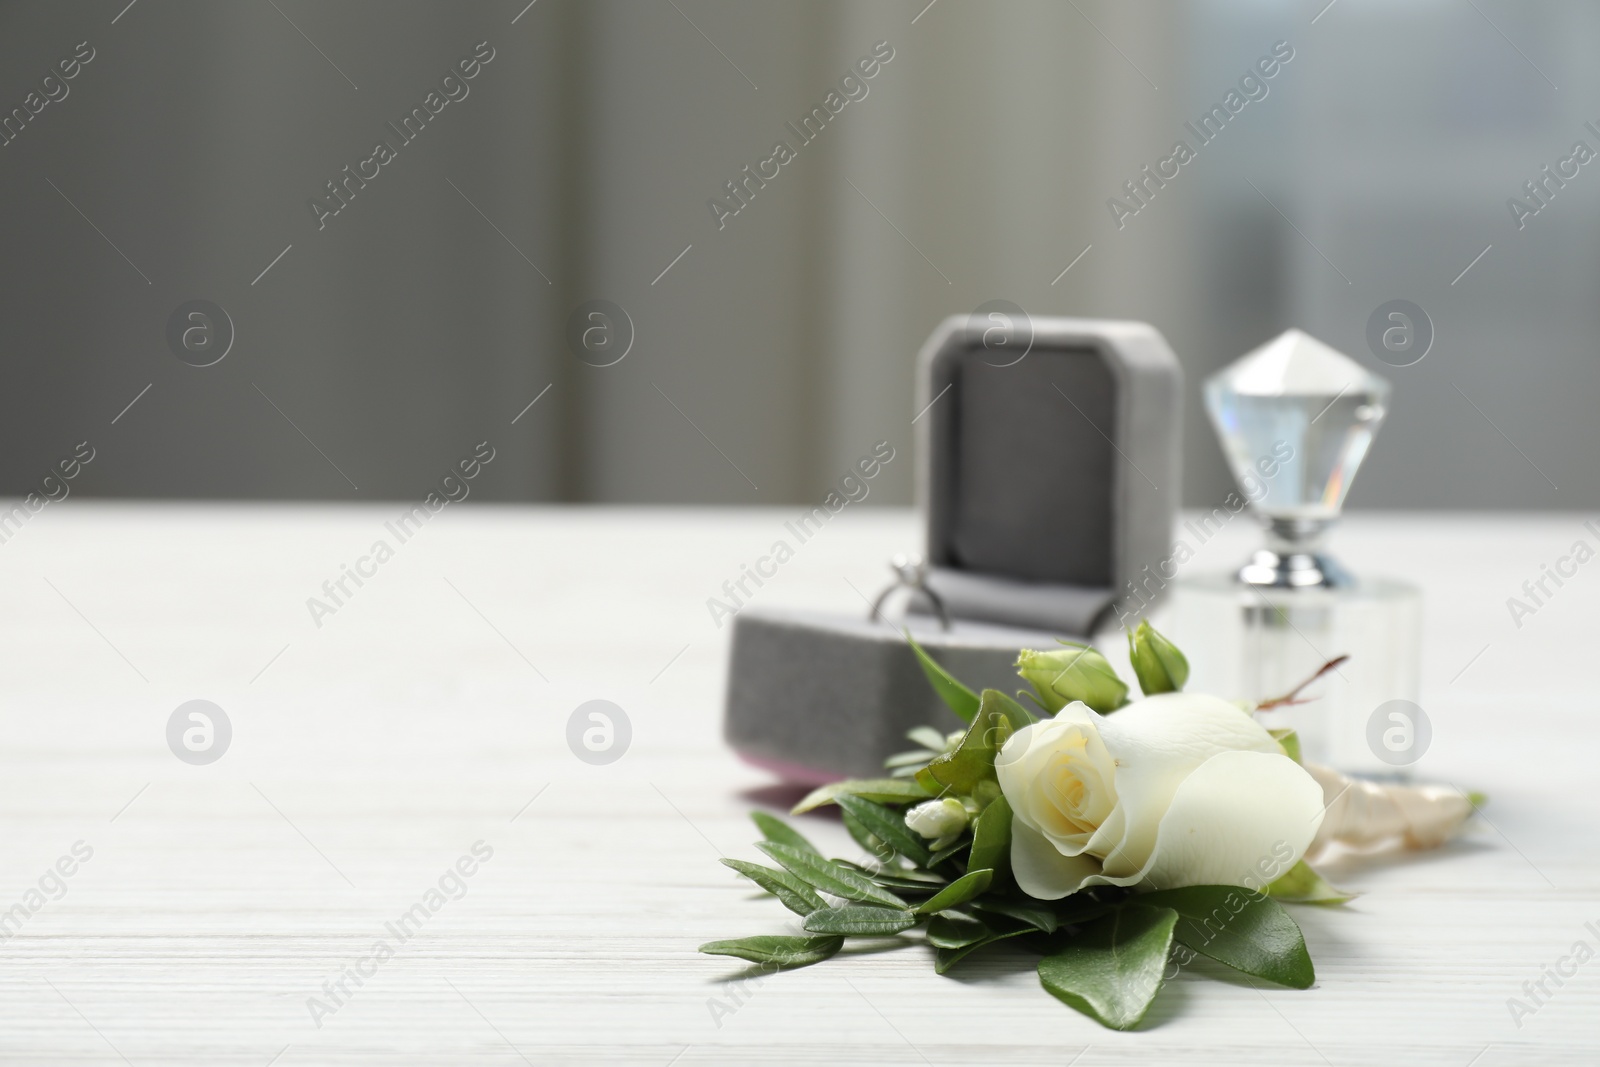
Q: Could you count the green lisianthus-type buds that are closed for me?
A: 2